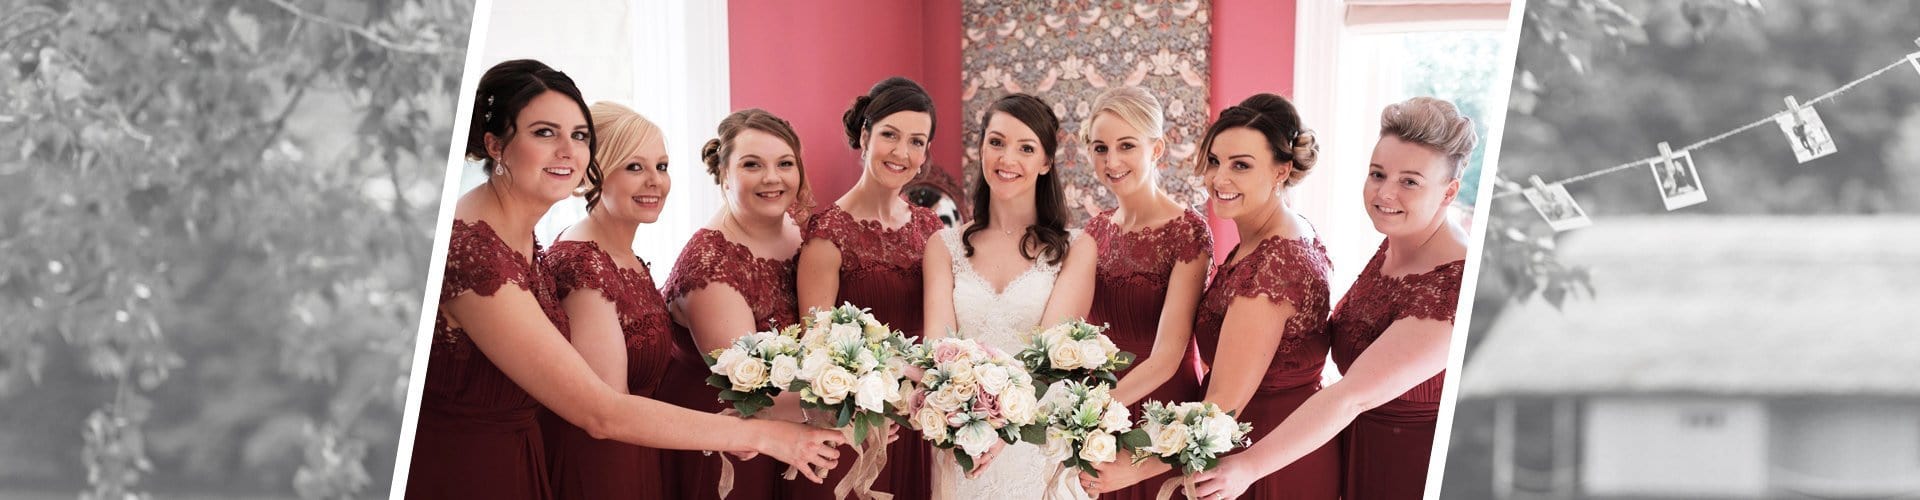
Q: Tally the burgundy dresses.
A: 7